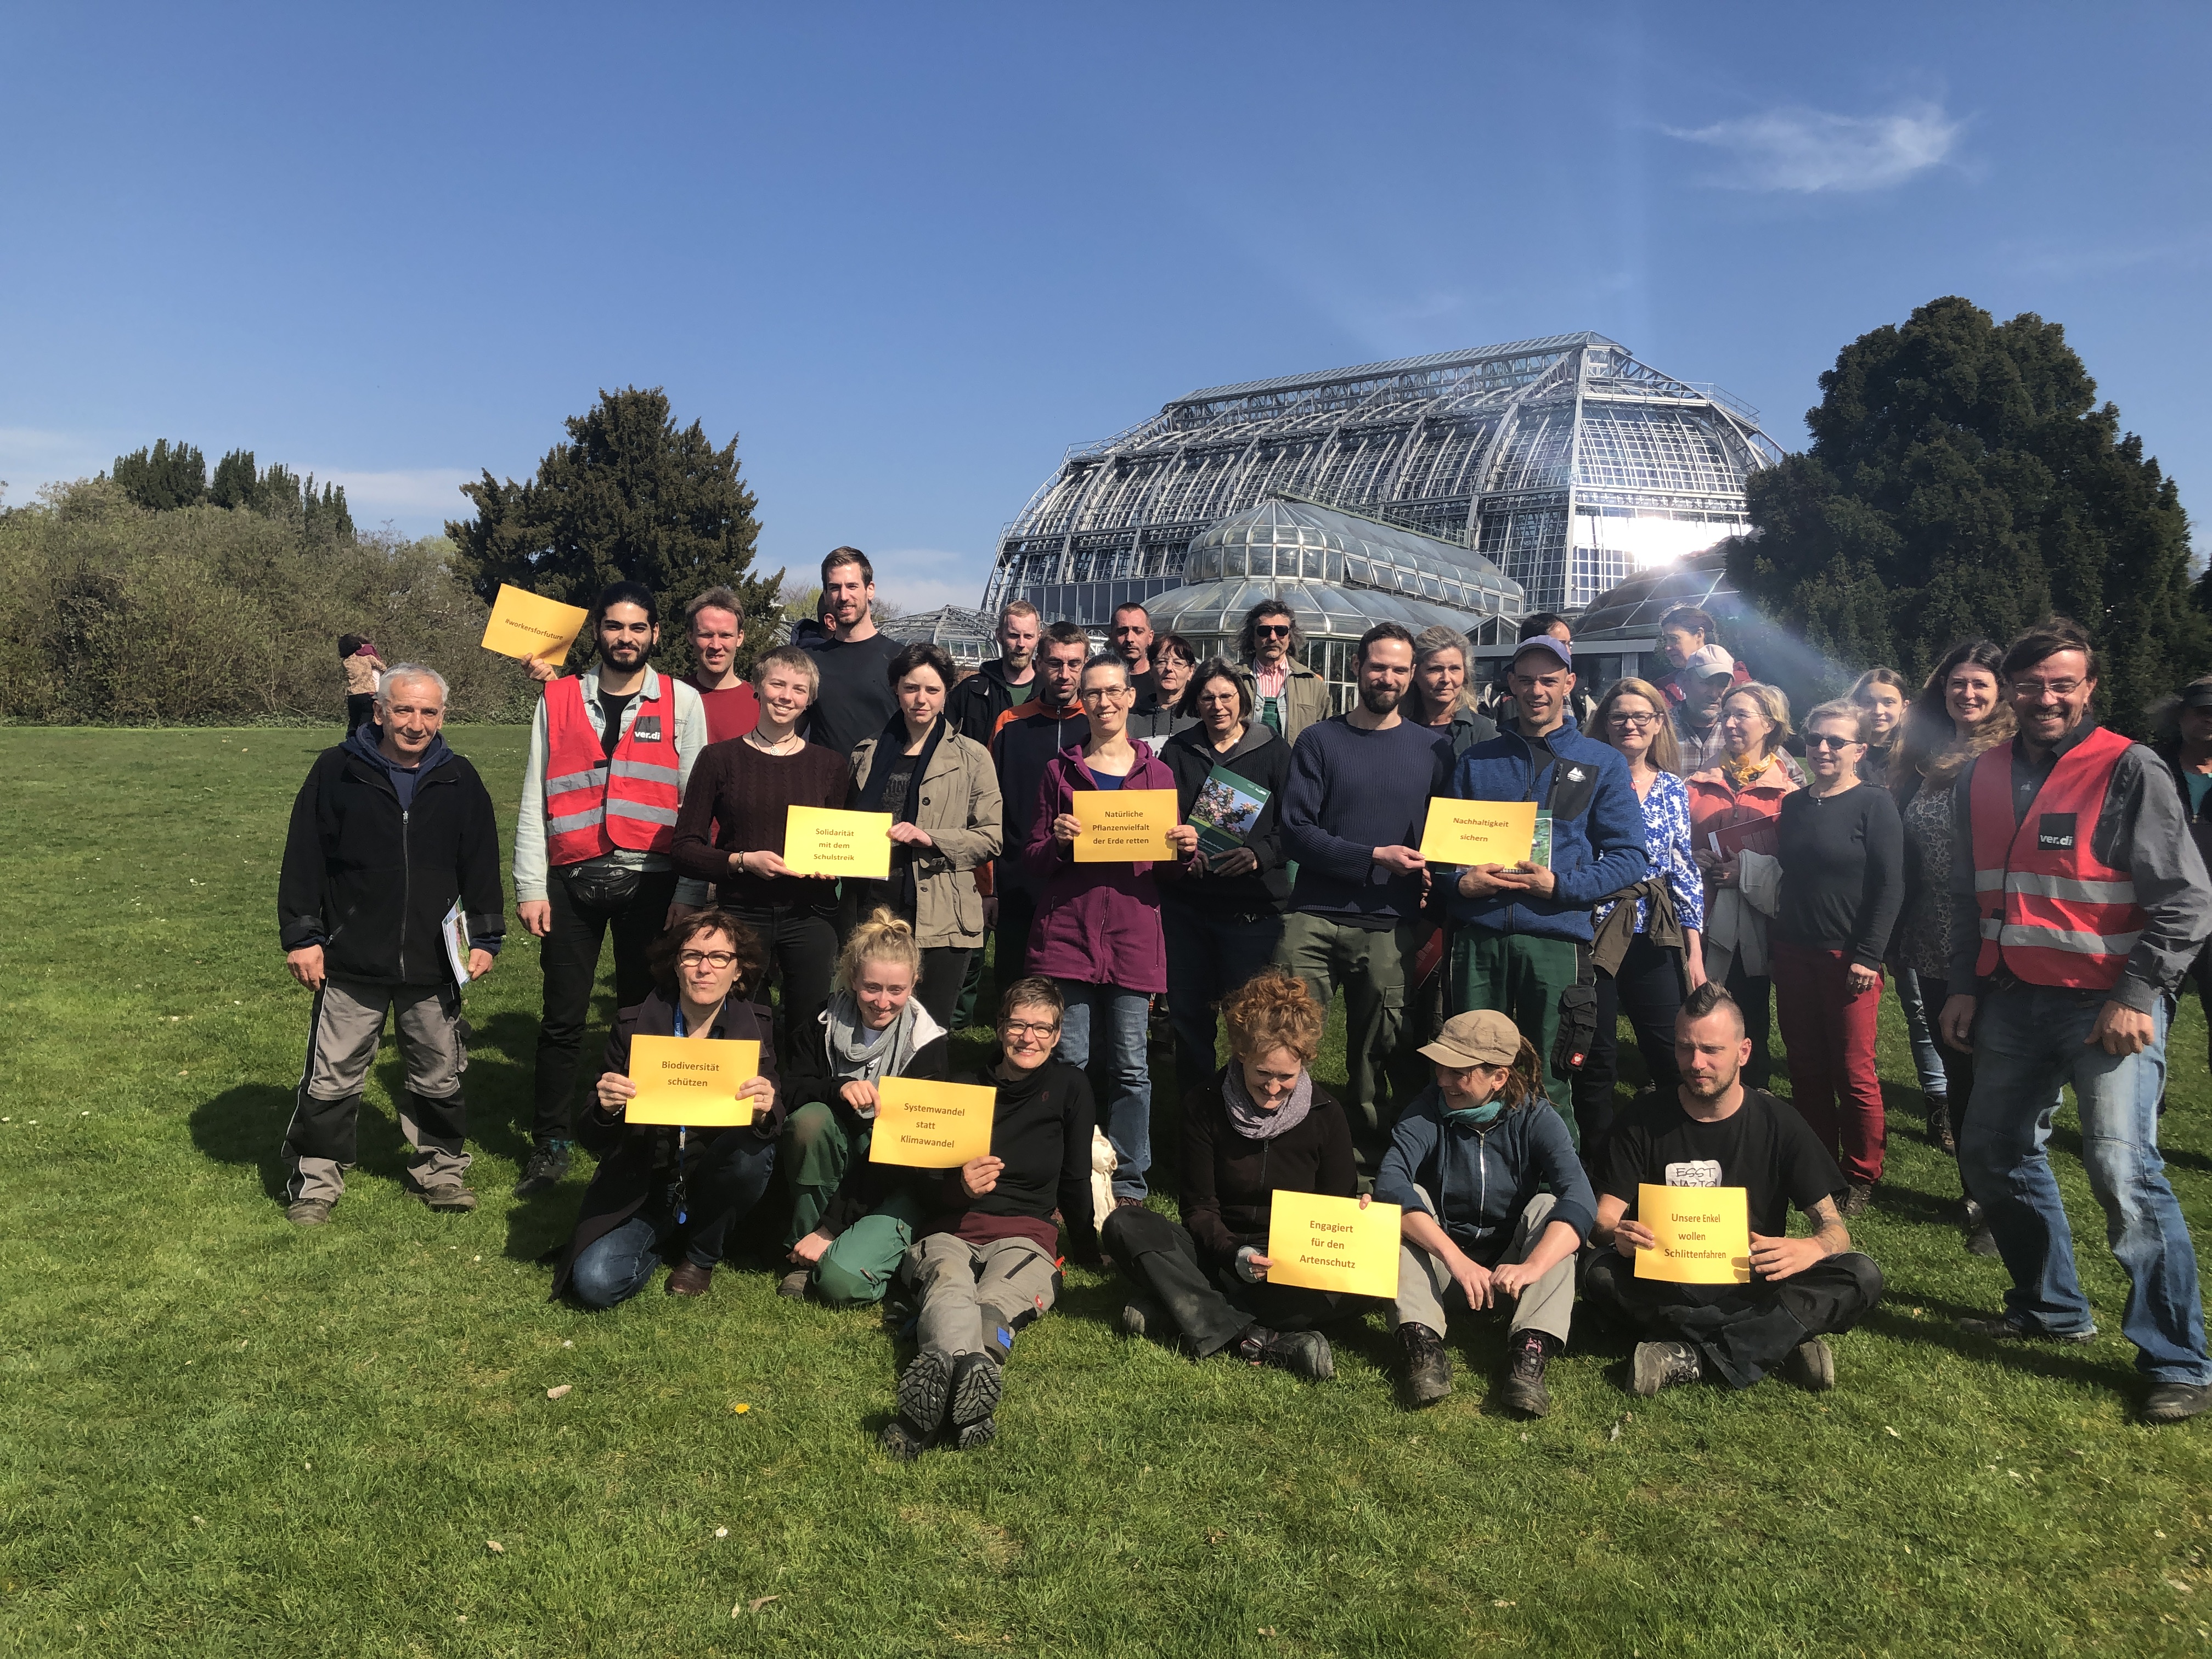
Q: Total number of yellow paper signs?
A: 8